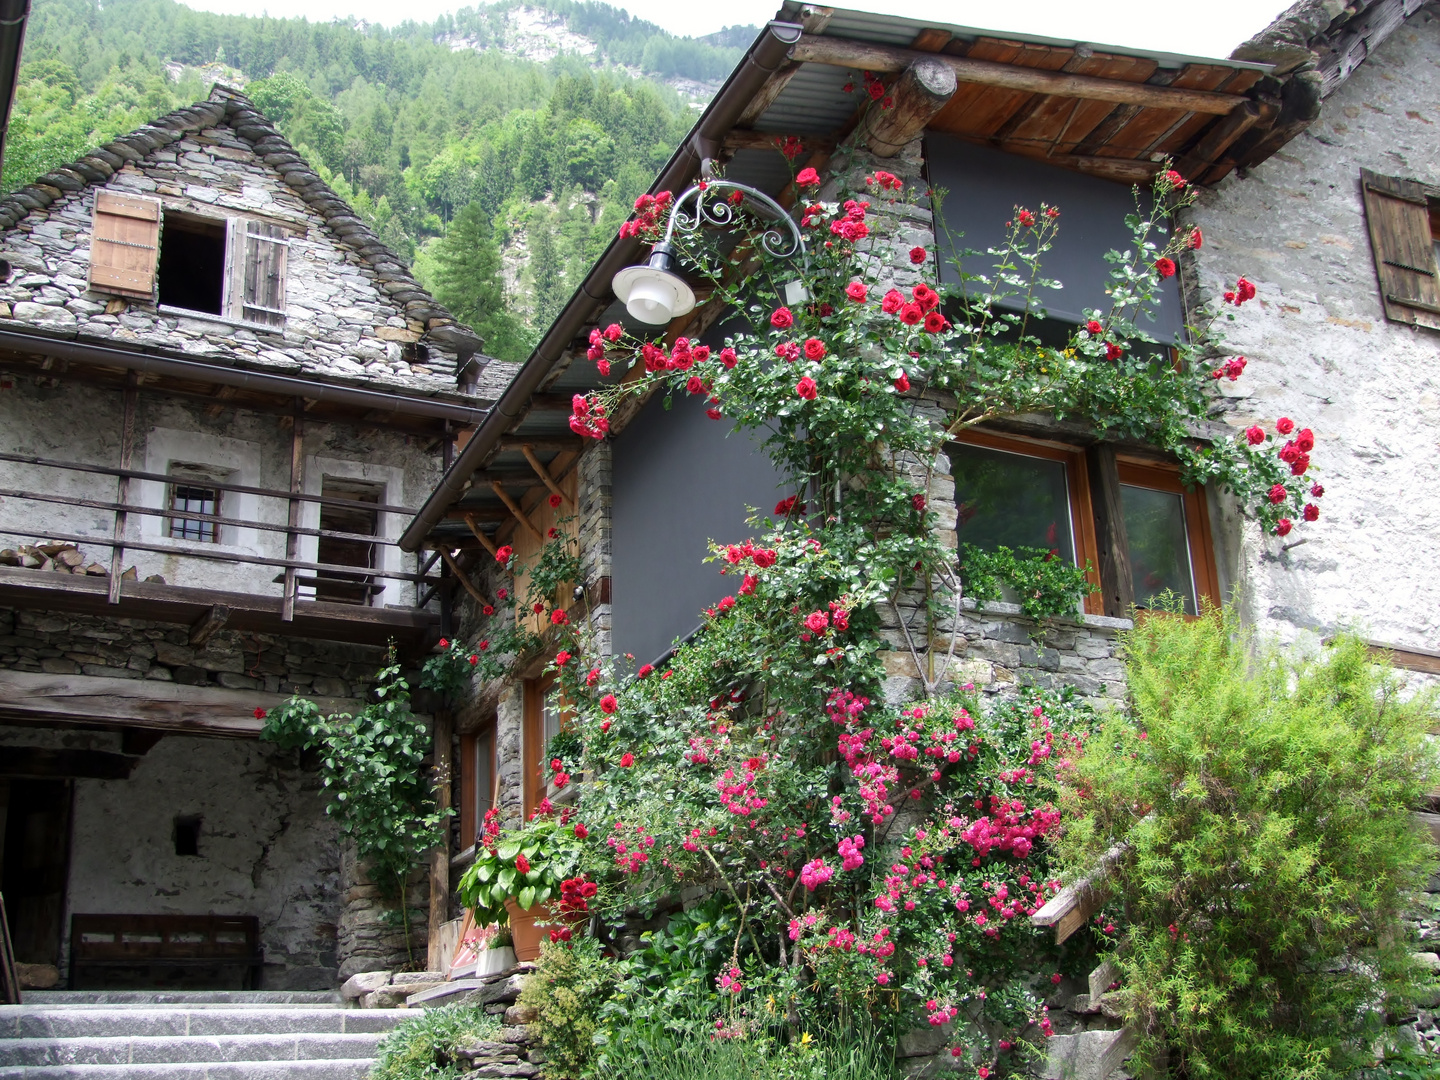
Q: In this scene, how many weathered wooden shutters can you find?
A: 3